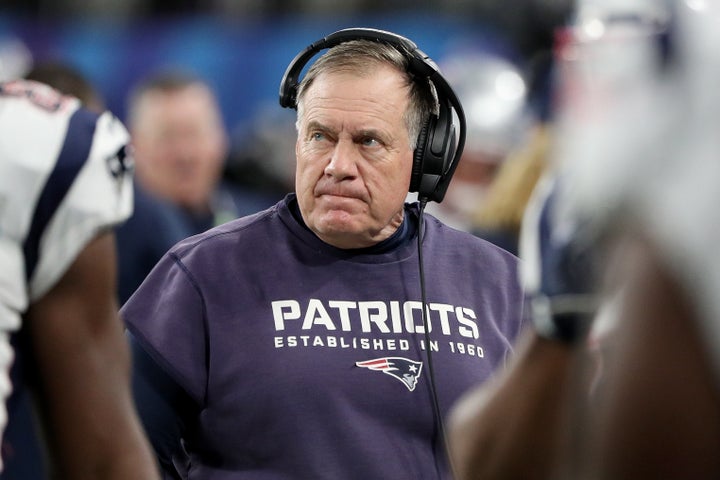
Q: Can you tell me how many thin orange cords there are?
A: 0